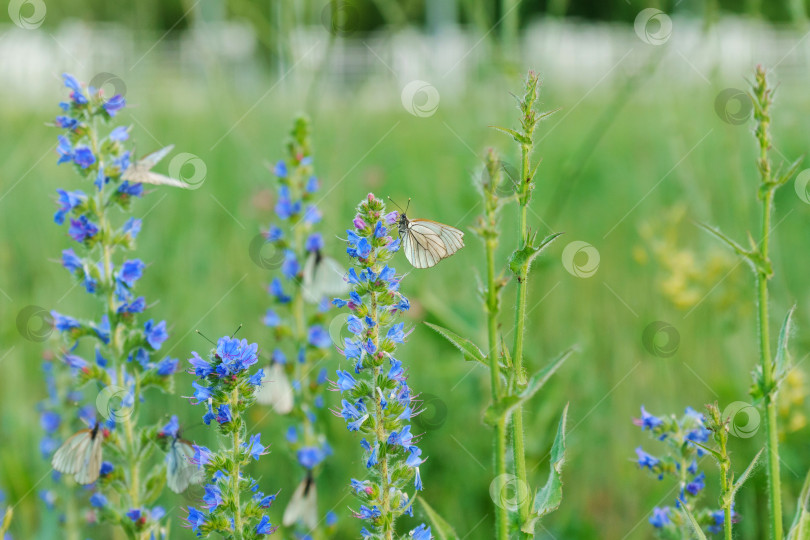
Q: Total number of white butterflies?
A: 7